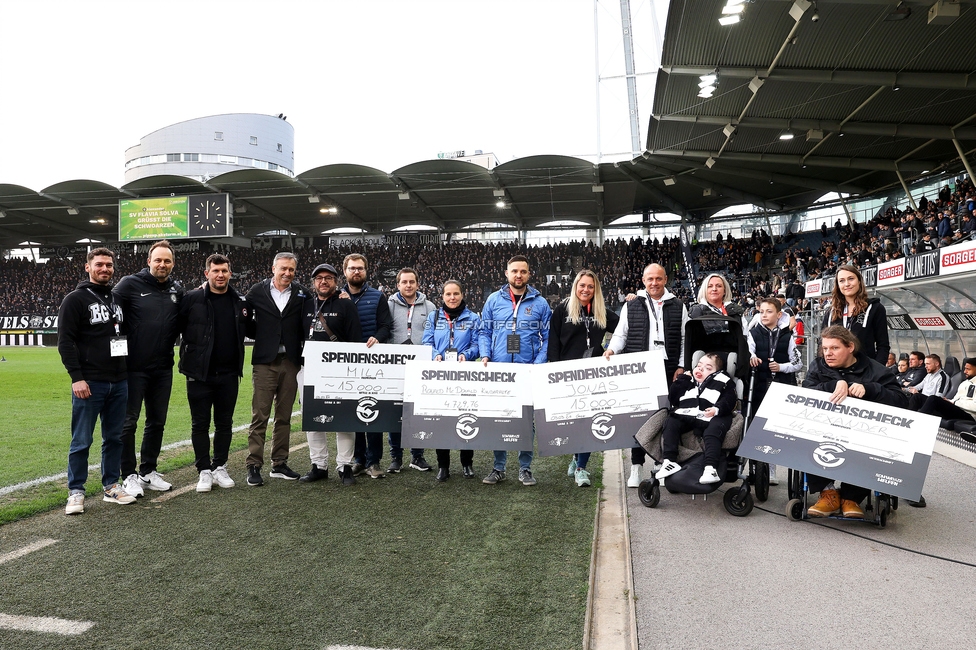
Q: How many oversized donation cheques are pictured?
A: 4